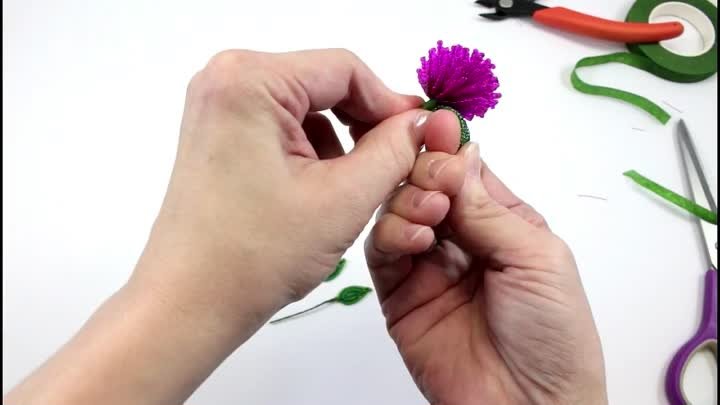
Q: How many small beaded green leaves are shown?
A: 2